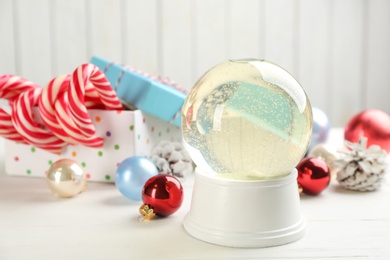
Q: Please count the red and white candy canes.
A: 5